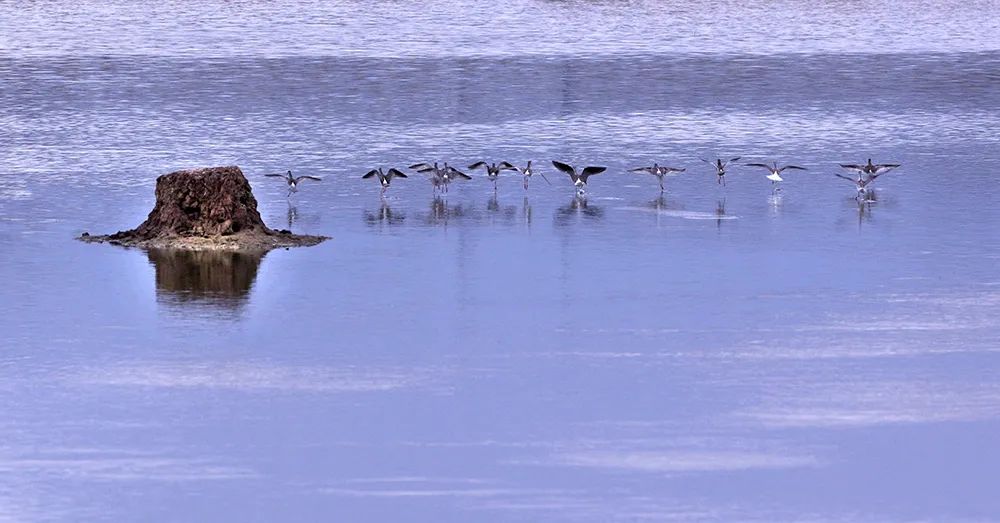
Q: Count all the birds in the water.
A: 12